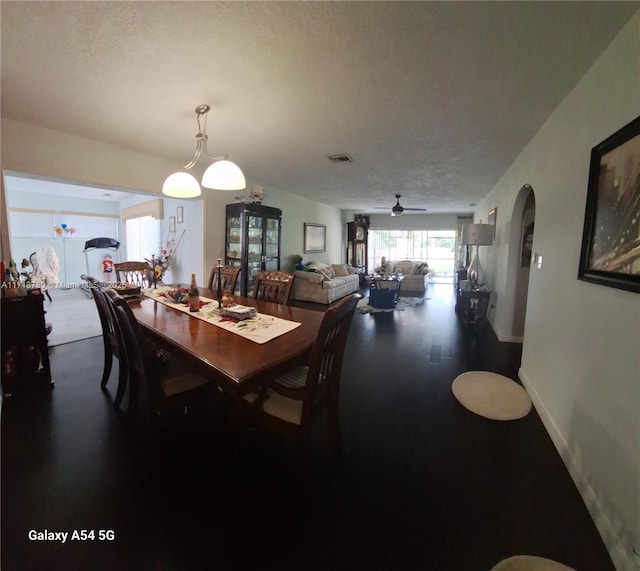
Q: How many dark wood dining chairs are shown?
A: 6